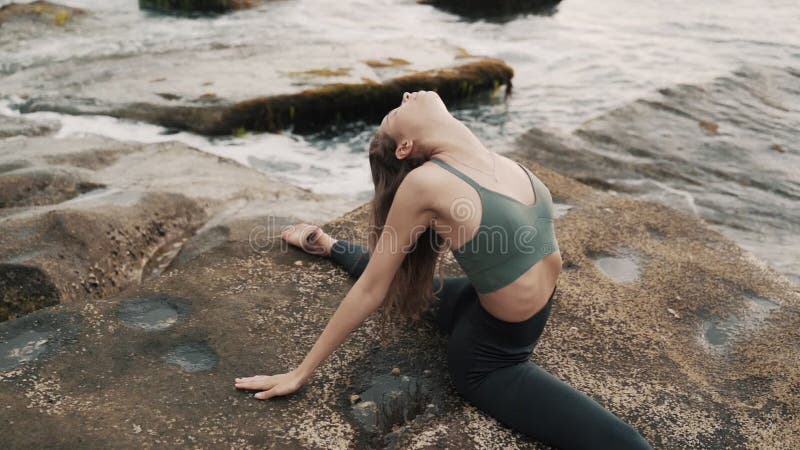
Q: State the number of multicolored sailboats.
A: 0